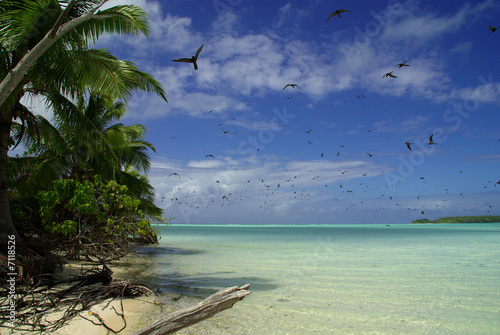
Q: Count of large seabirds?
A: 8